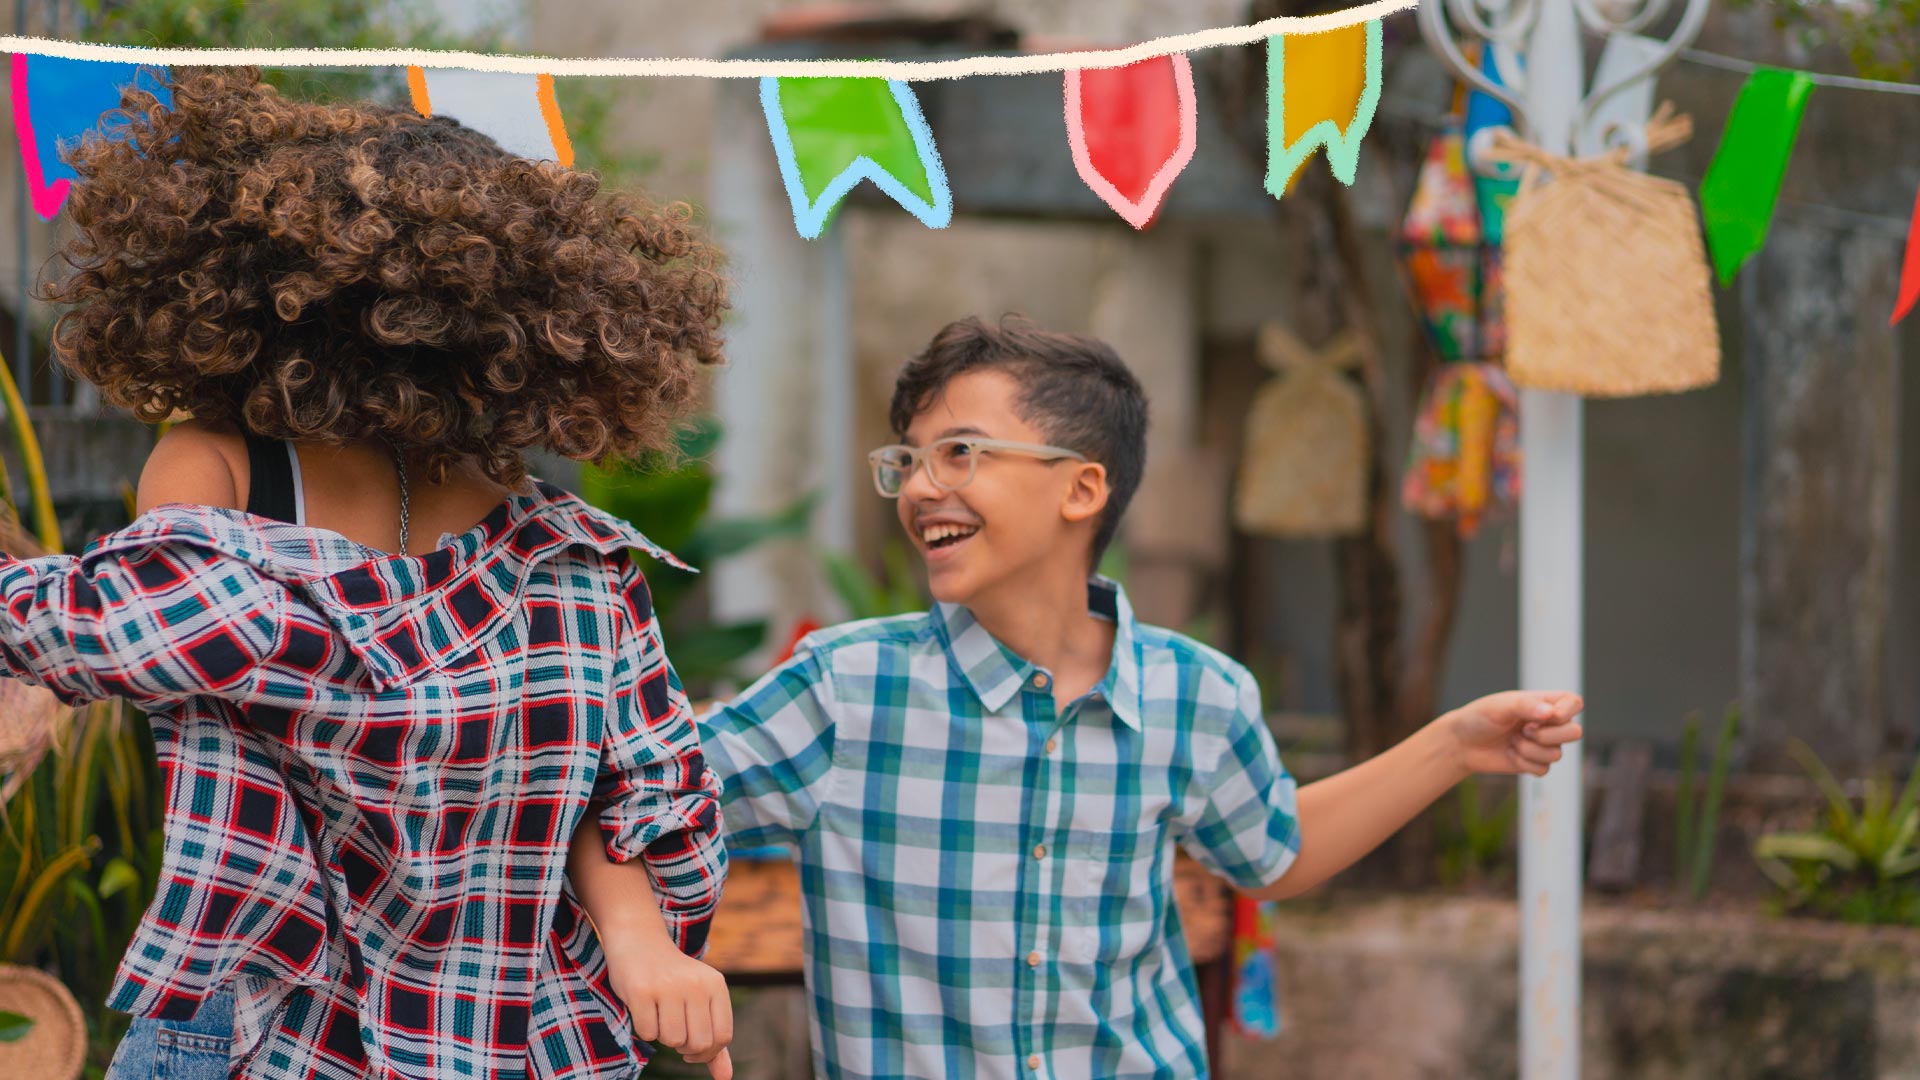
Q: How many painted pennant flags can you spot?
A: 5